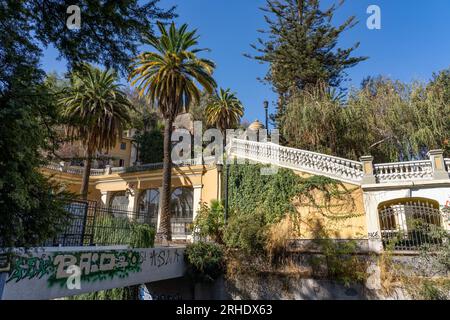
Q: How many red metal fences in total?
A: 0